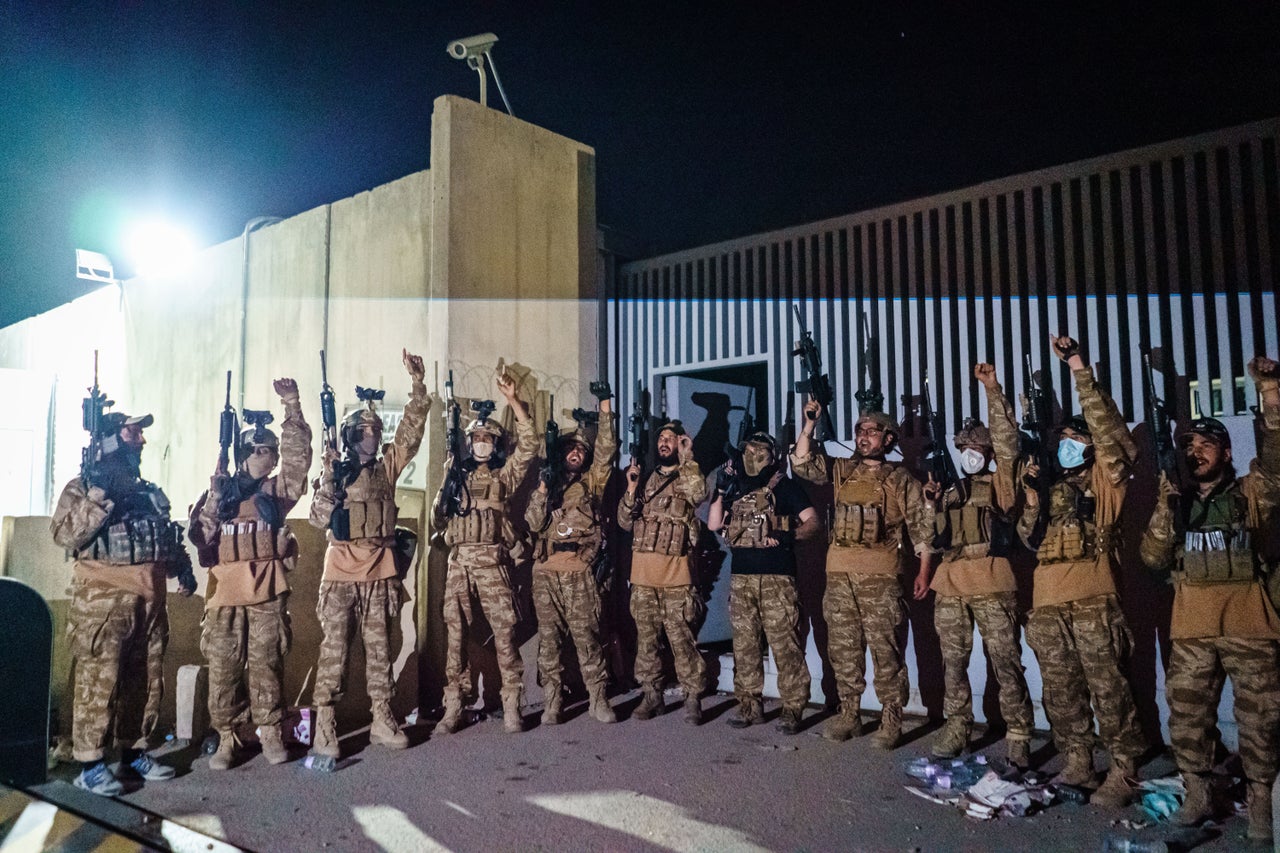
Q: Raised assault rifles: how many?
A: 11